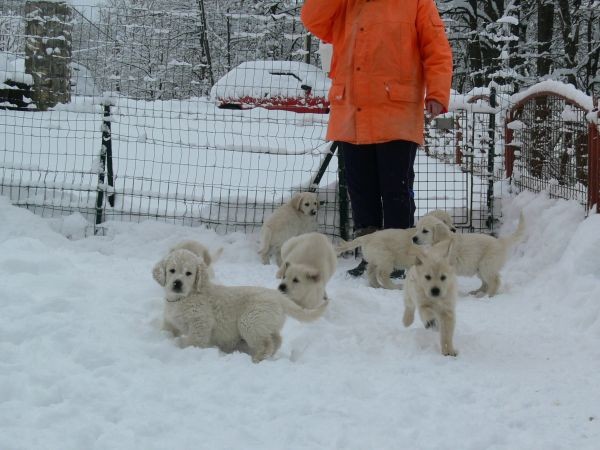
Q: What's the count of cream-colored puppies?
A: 7